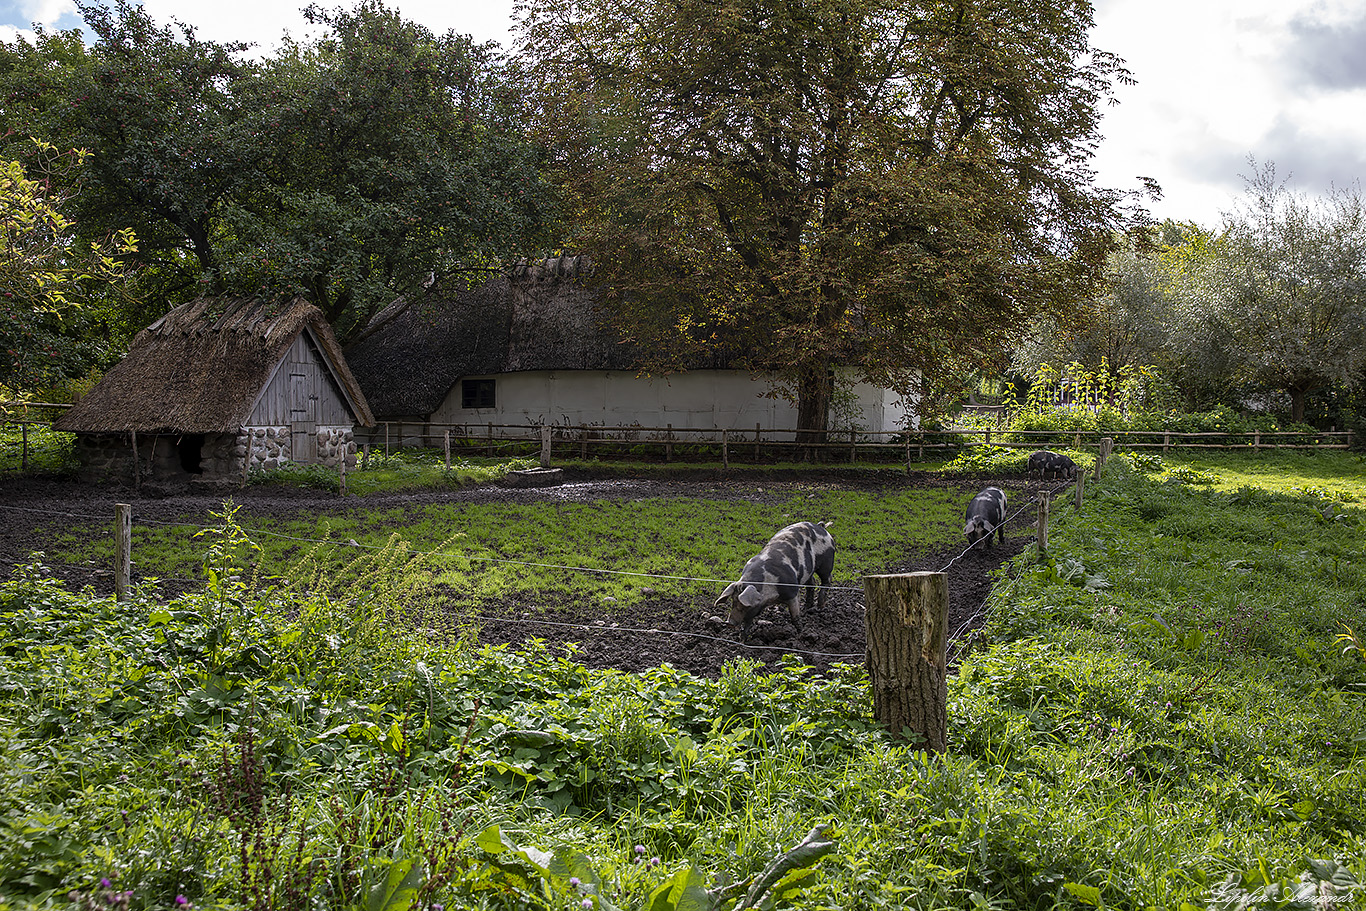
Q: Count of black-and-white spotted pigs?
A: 3